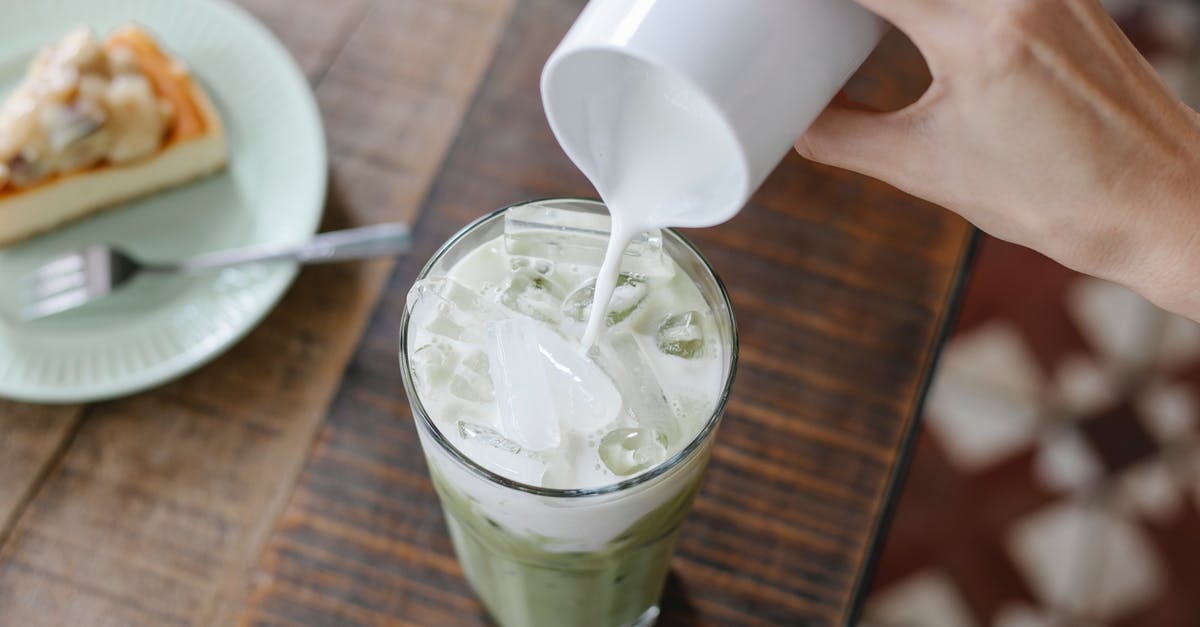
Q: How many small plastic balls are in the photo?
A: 0